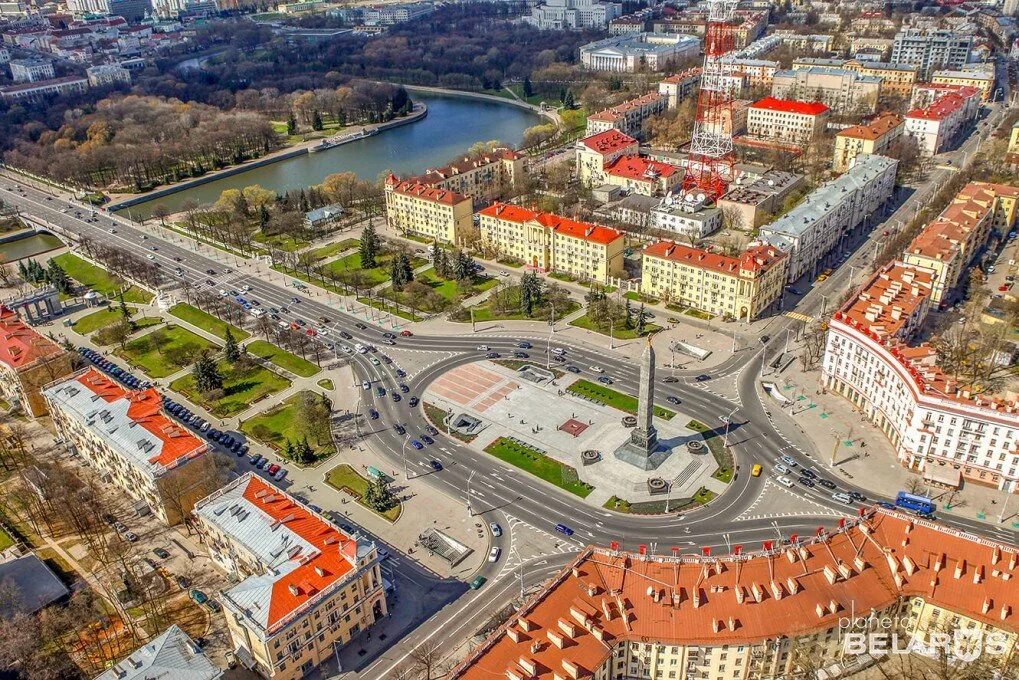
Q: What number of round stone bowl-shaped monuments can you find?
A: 4